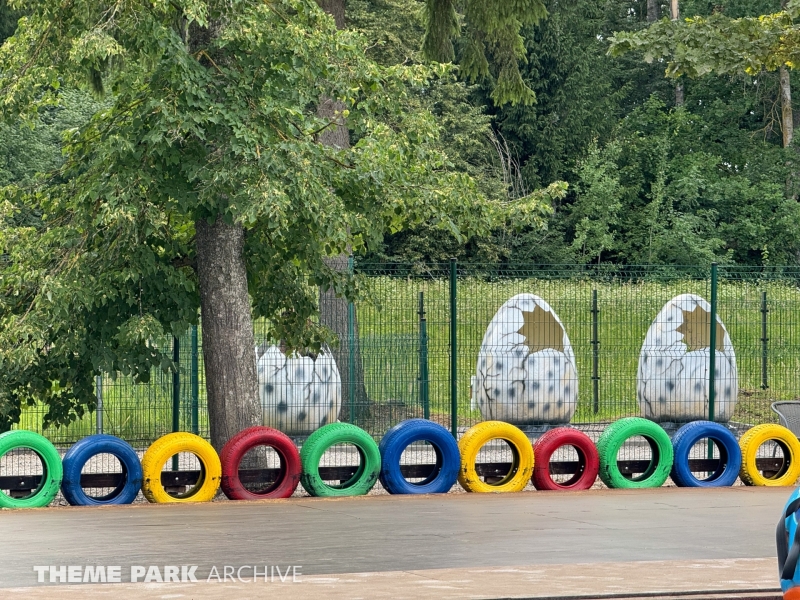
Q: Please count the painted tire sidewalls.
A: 11